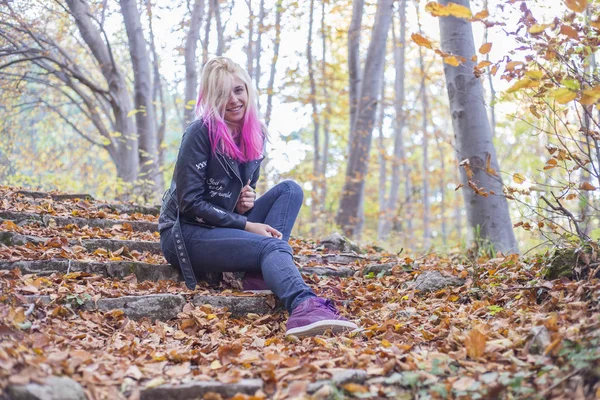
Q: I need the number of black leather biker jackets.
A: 1